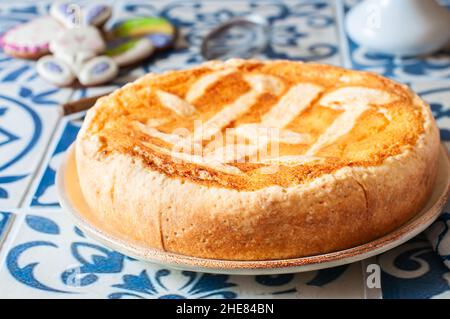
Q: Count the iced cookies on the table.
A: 3